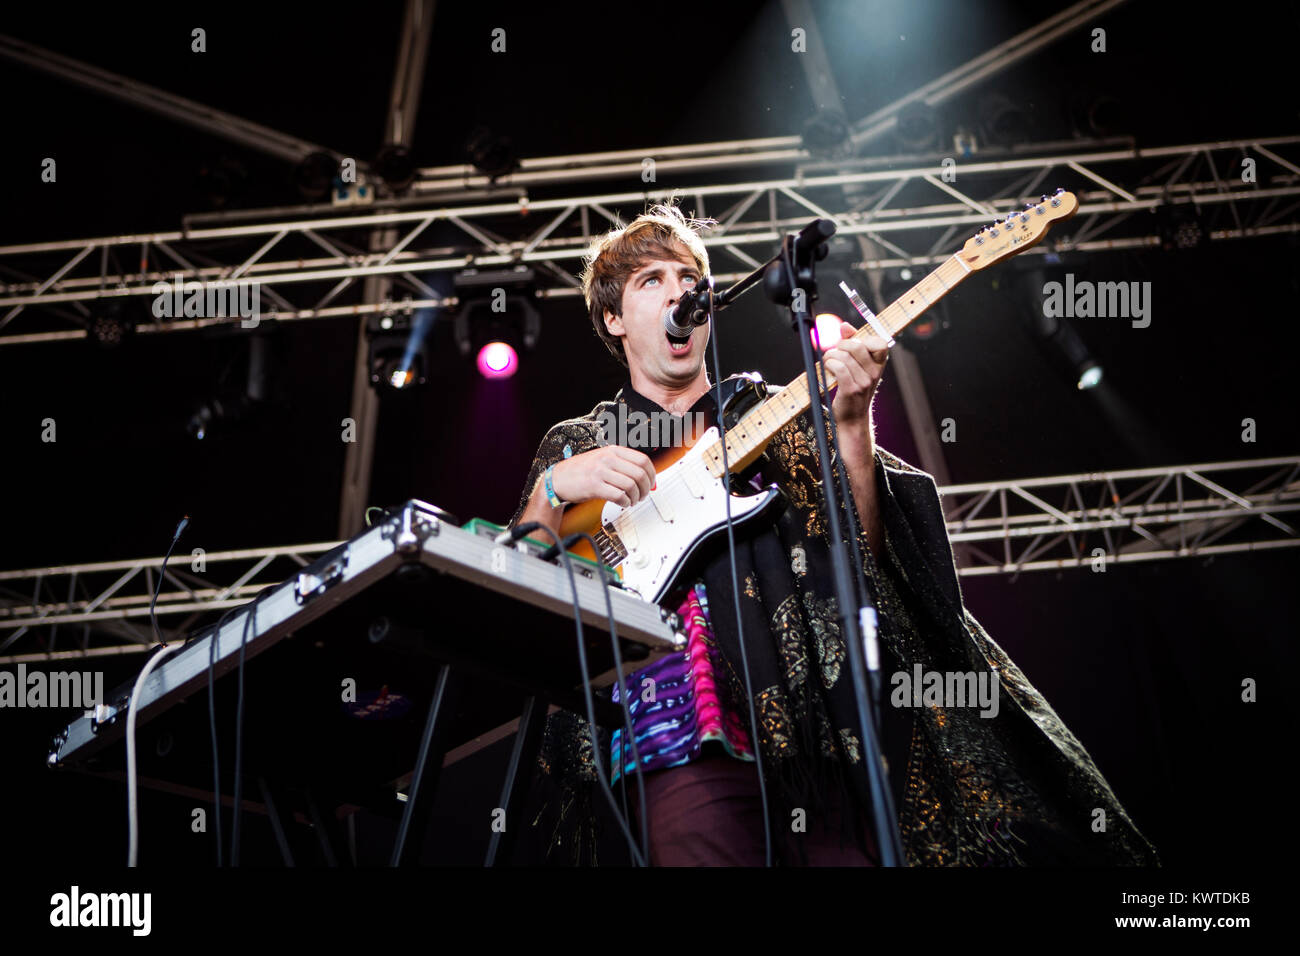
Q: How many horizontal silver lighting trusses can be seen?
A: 2